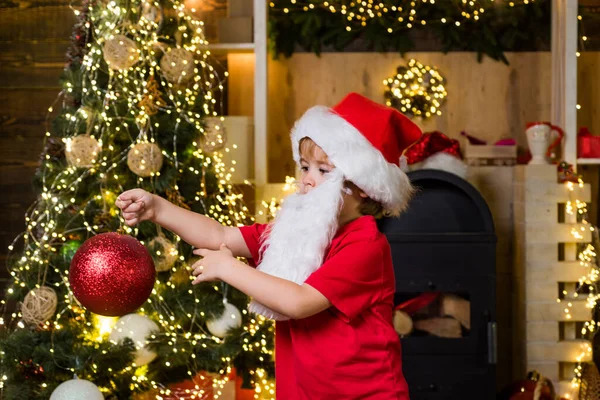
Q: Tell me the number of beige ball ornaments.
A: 7